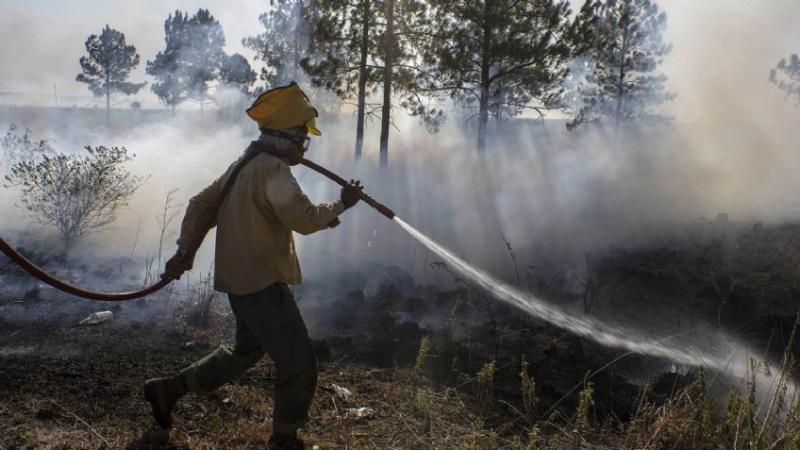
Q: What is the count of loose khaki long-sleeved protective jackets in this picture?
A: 1